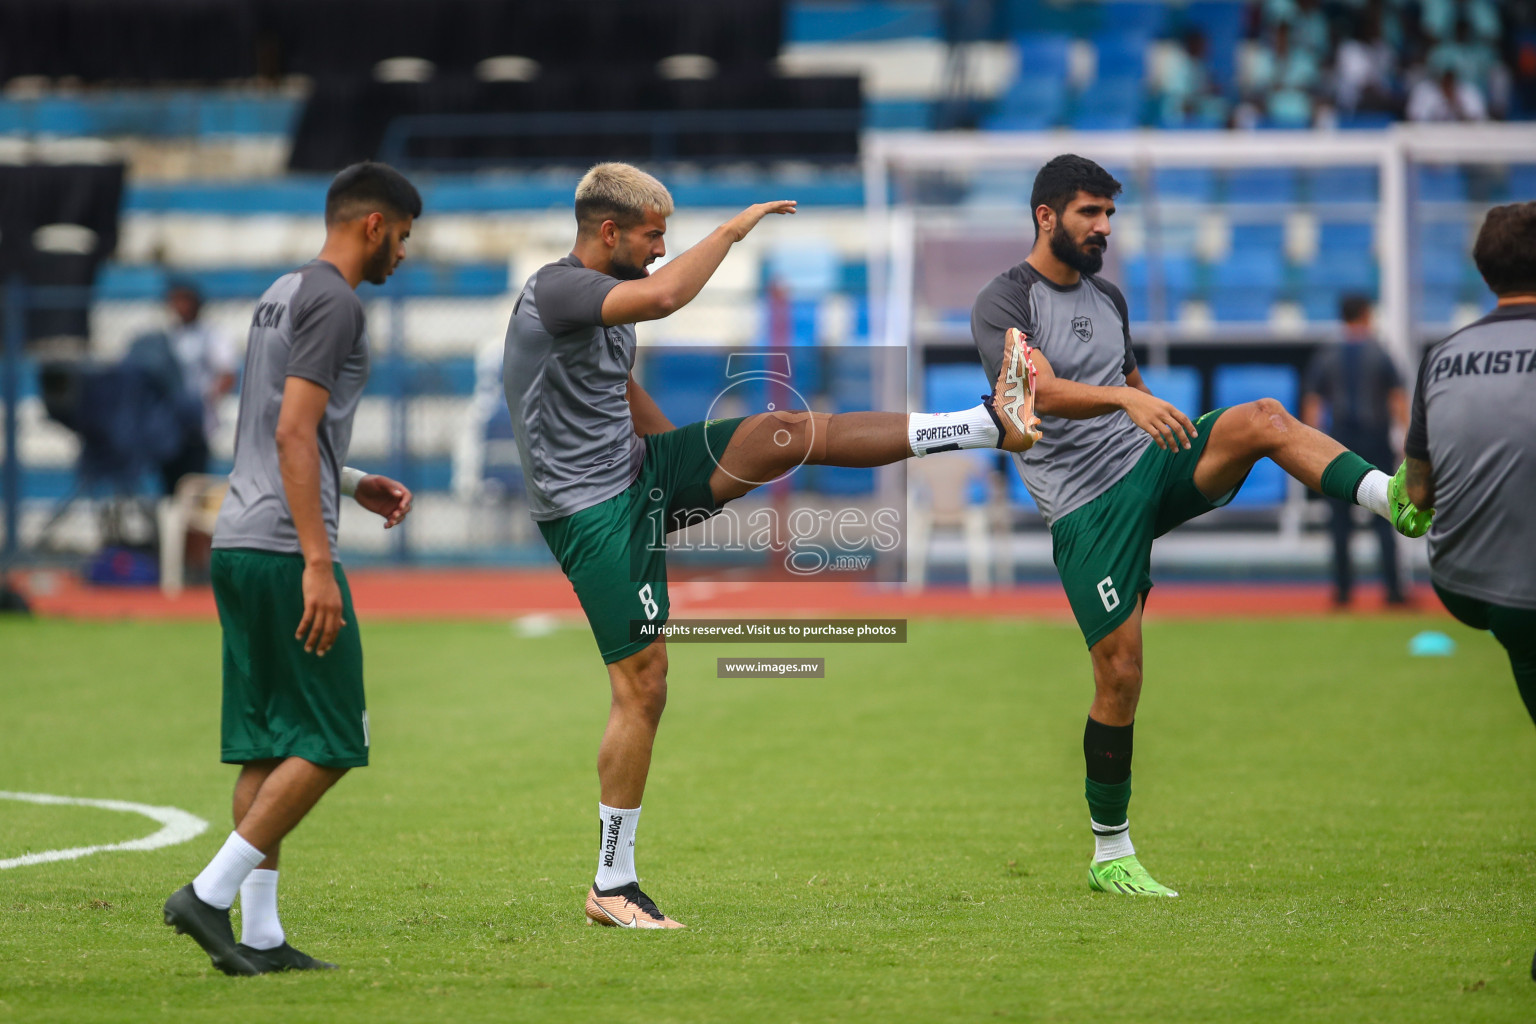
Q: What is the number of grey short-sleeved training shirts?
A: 4